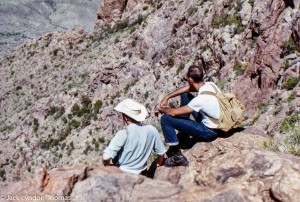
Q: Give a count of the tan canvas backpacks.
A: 1